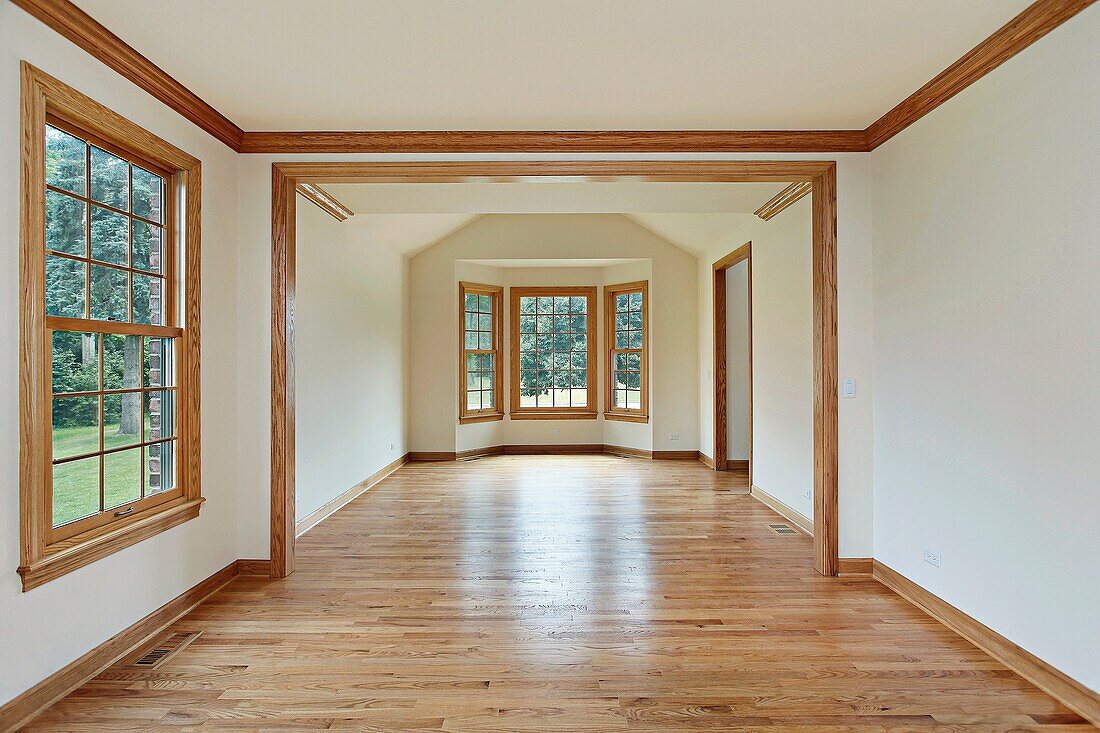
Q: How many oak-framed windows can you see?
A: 4